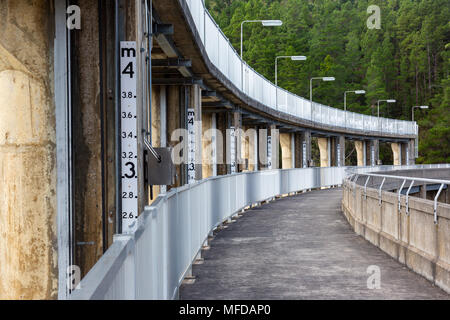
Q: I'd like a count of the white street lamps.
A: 6